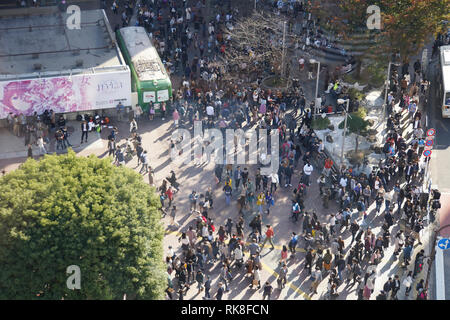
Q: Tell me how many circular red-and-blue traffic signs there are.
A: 3